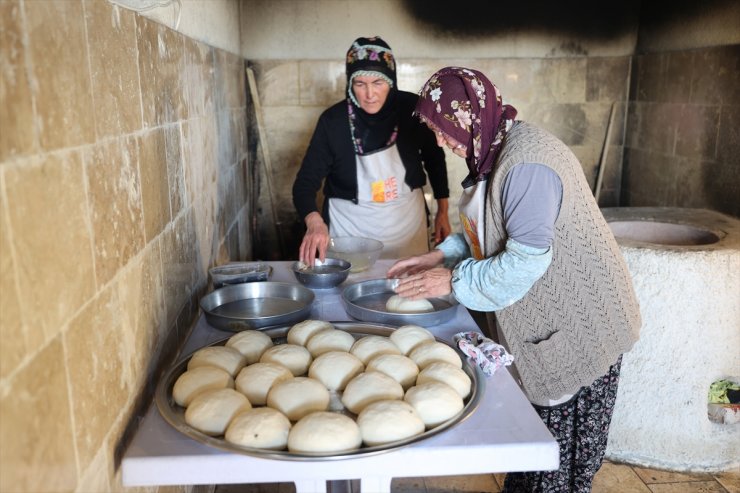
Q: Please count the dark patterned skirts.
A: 1